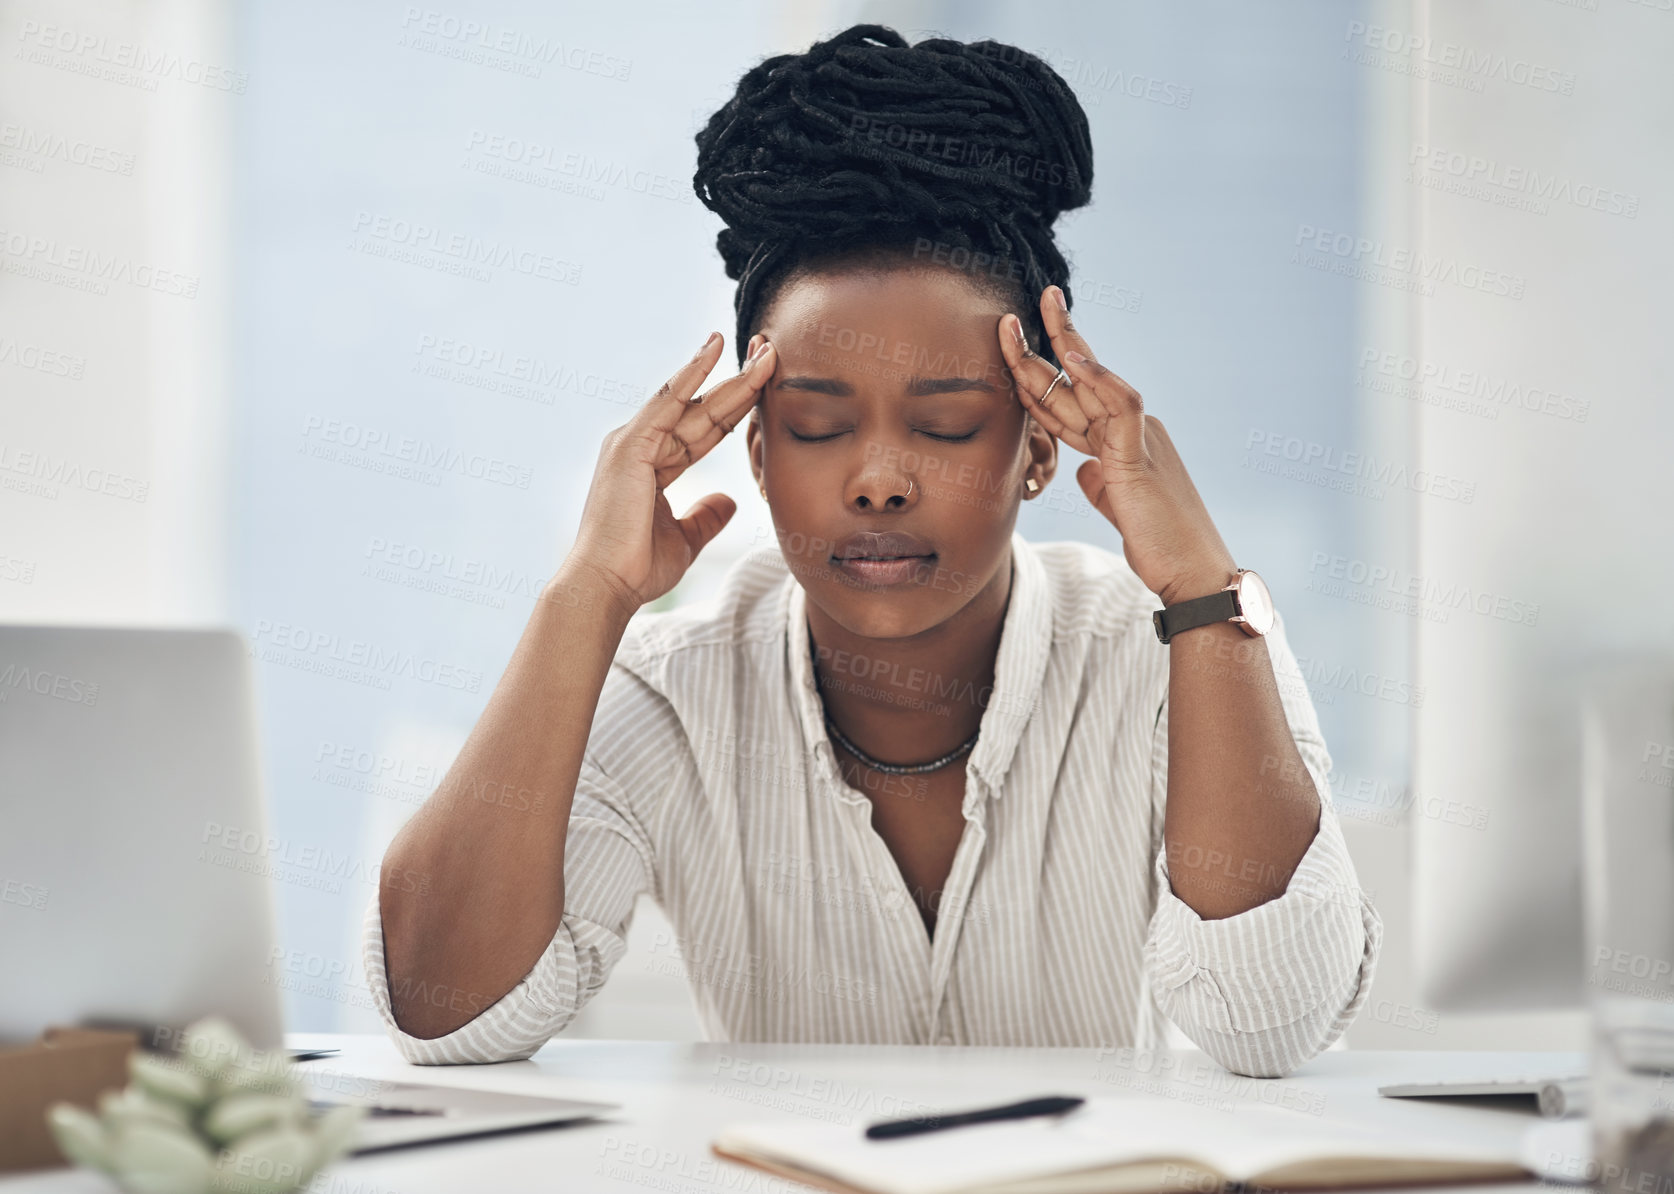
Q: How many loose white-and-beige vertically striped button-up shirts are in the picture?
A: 1